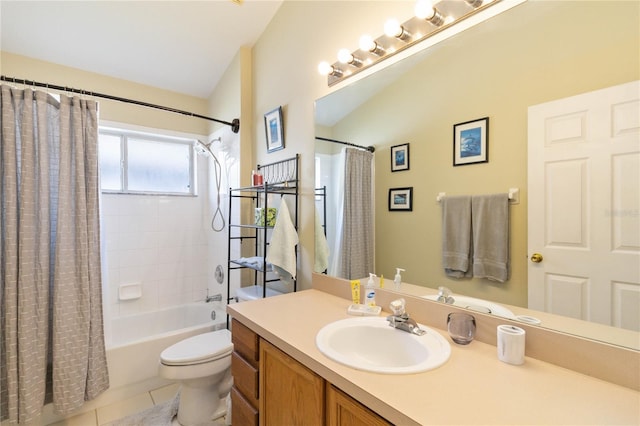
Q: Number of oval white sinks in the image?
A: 1